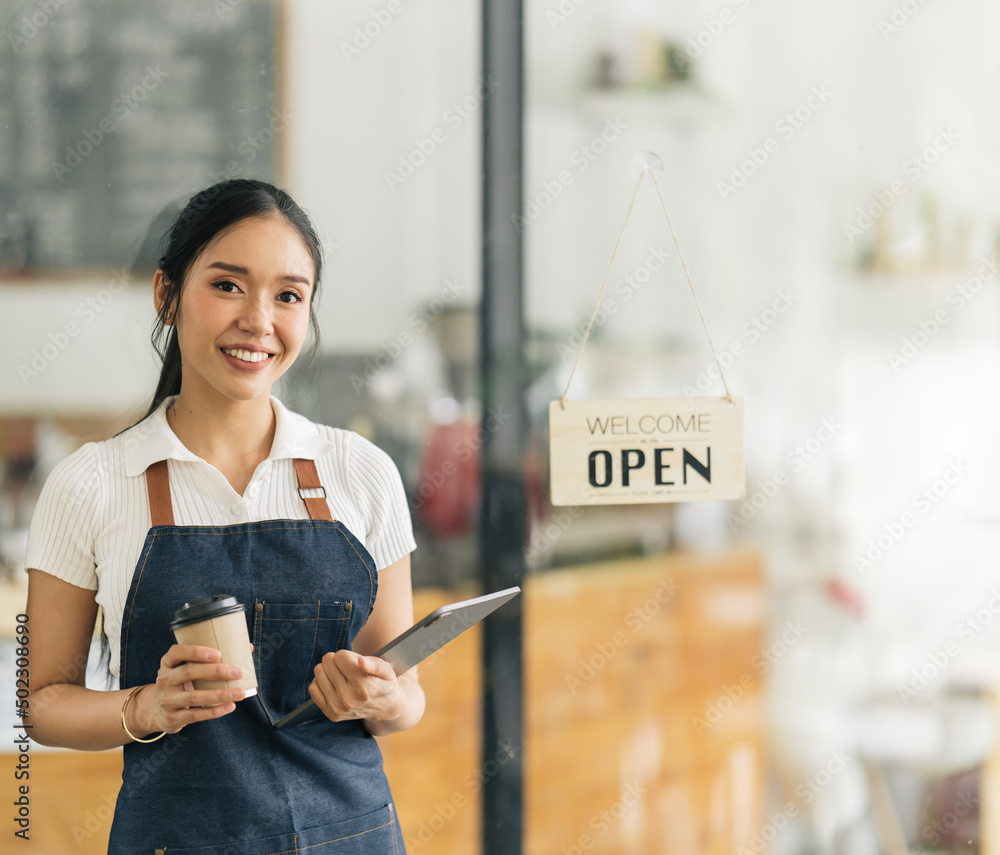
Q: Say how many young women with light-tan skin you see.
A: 1